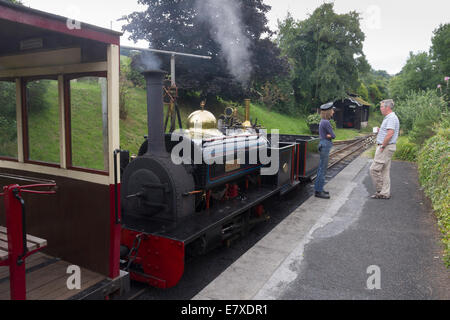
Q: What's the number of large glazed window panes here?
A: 3